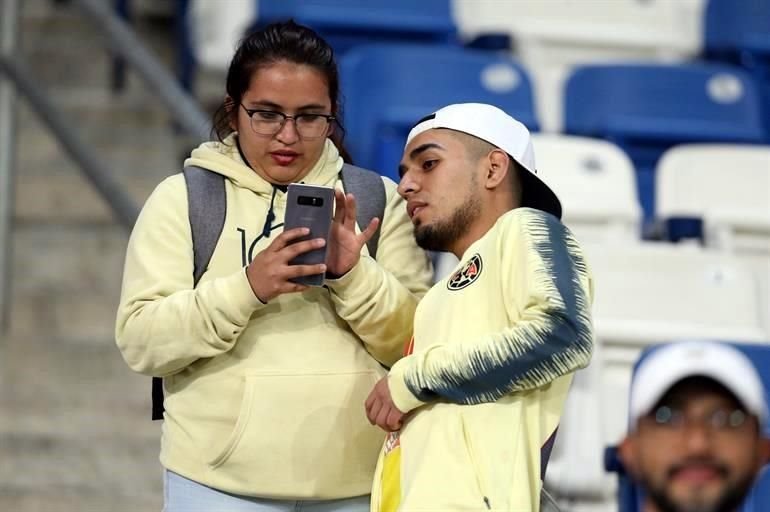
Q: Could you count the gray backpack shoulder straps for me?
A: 2